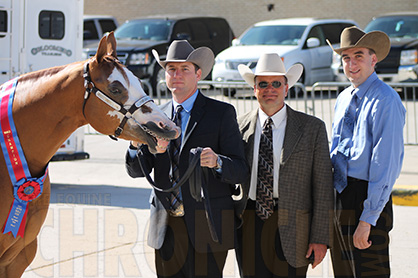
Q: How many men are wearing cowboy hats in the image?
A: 3